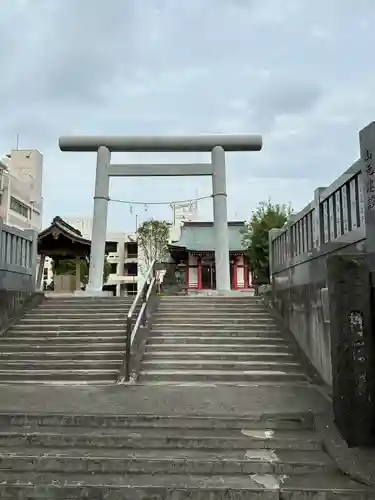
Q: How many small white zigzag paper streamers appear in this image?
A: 4